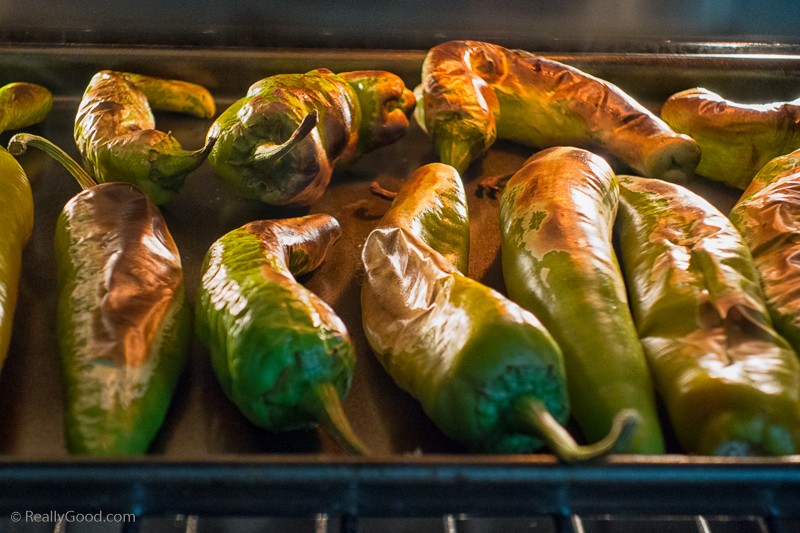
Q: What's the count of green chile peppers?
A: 12